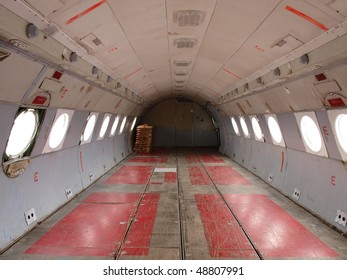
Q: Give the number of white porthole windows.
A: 13